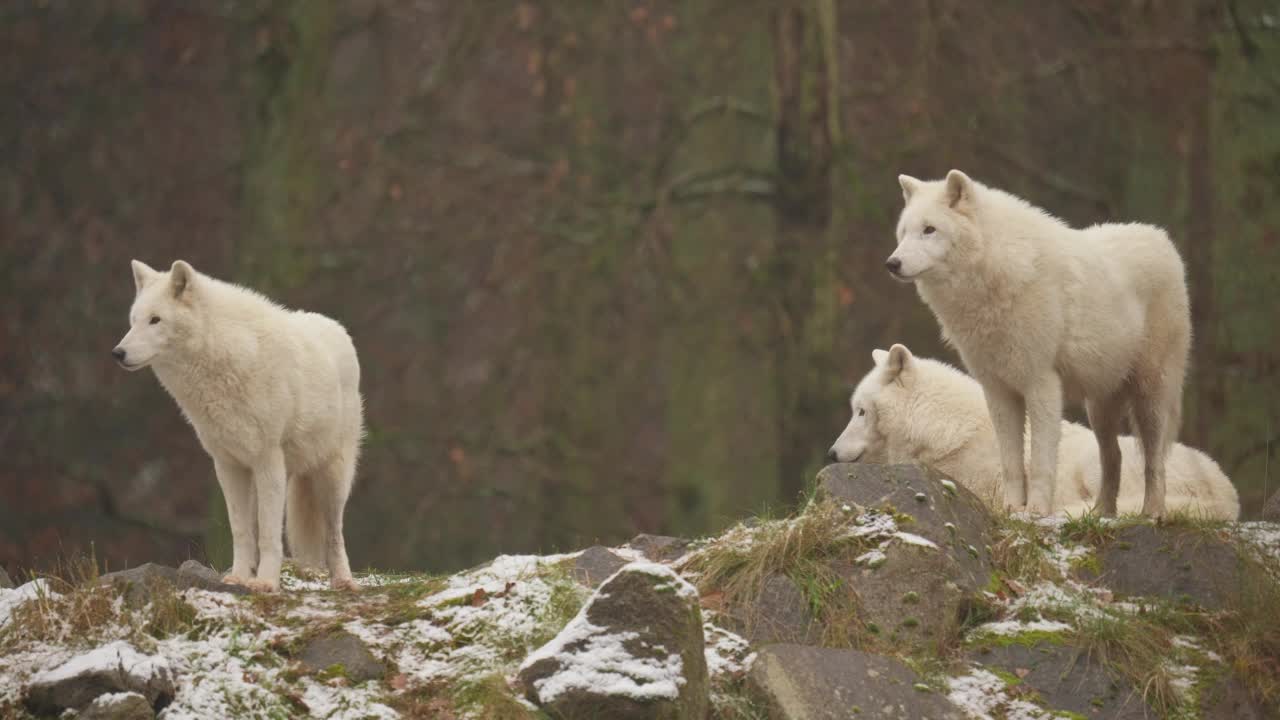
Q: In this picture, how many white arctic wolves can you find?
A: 3